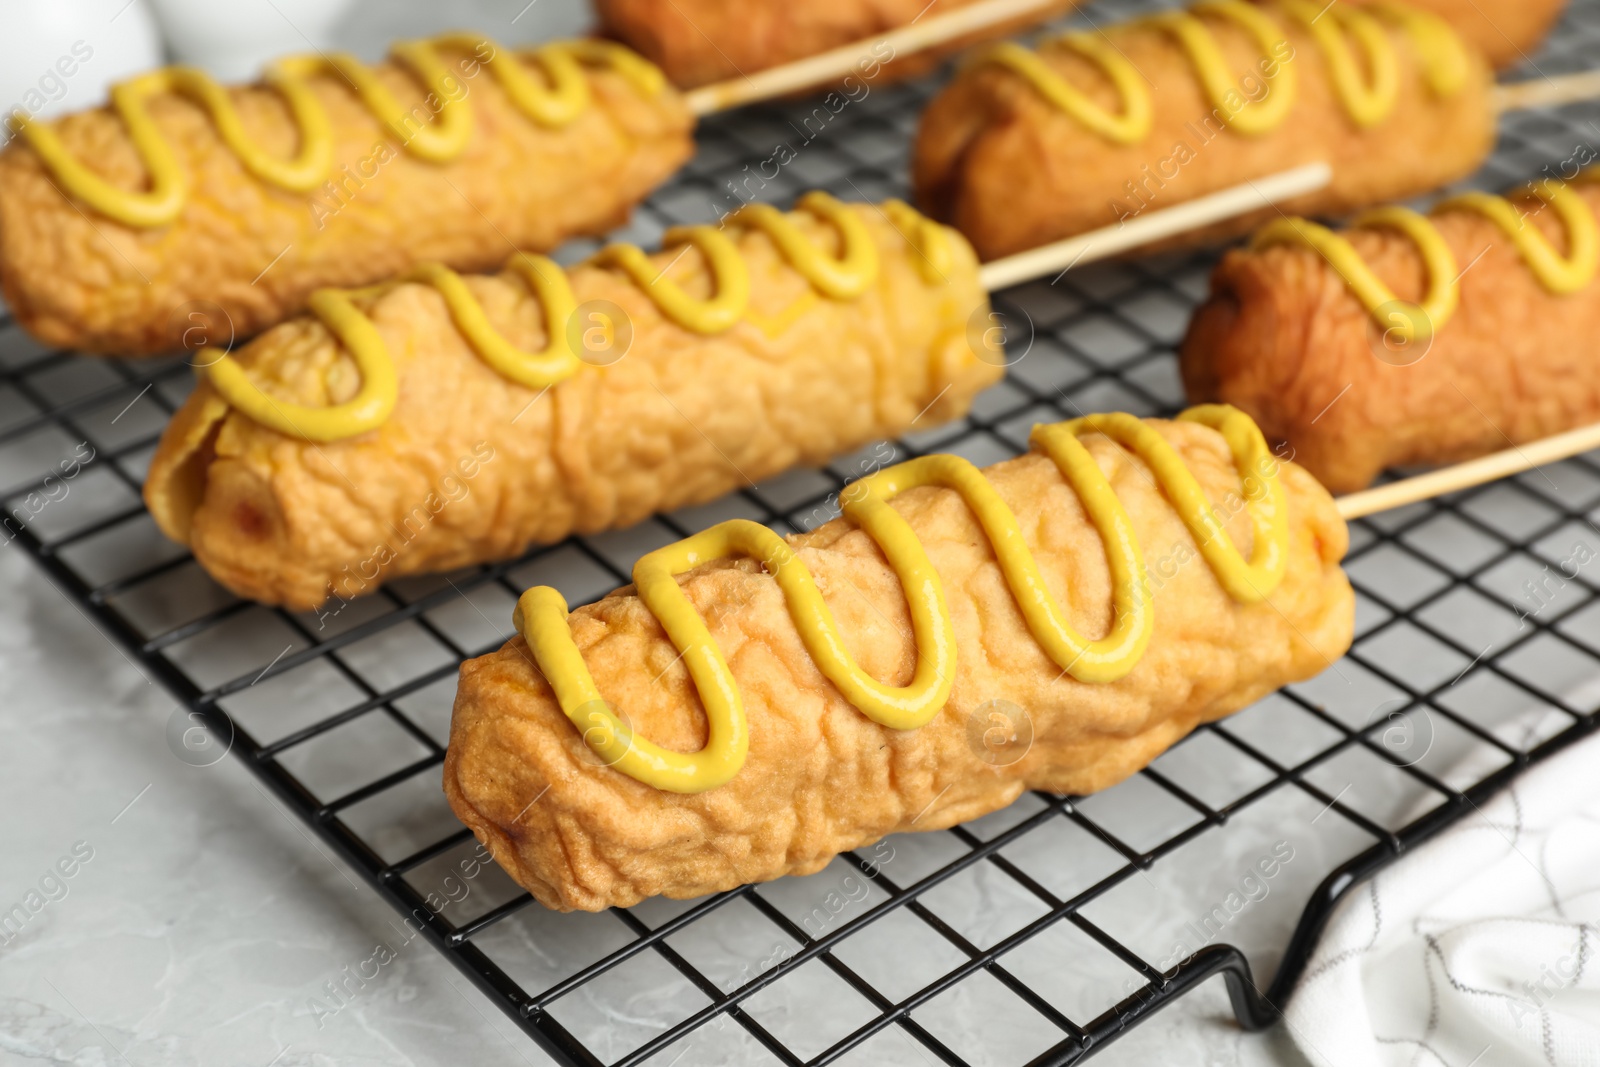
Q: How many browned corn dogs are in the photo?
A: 7